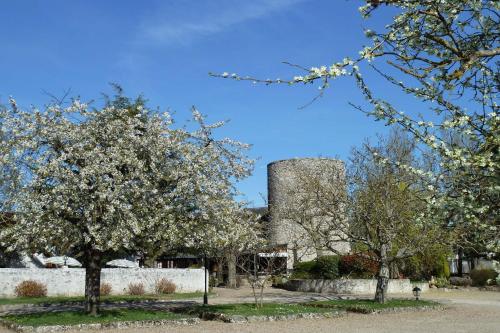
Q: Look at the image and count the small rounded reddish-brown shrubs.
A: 4